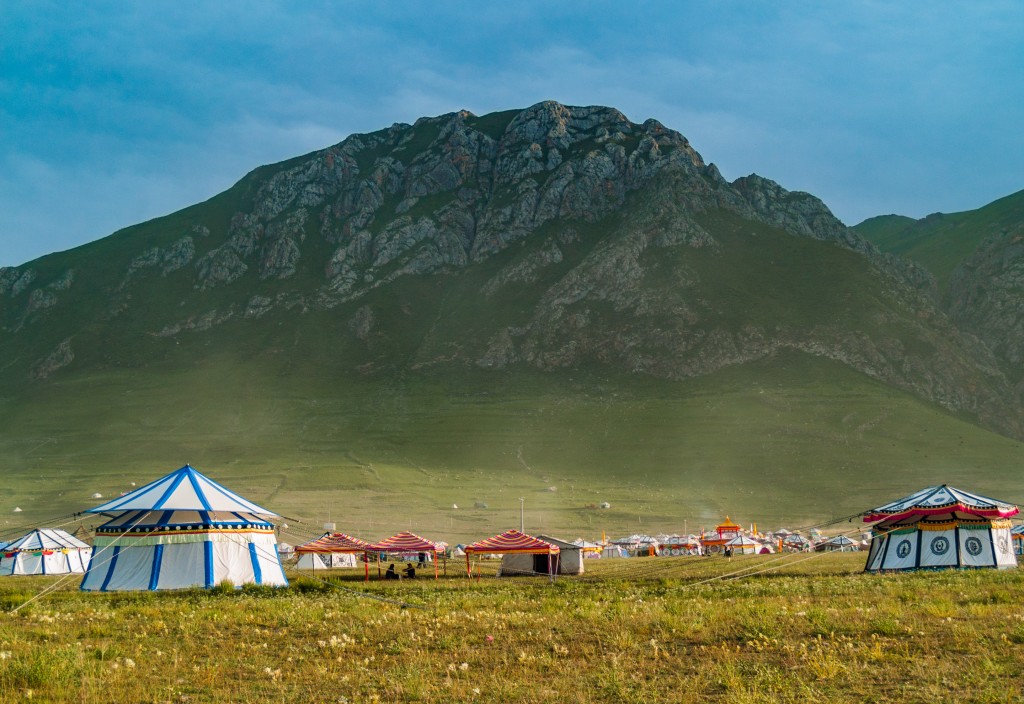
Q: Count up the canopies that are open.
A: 3